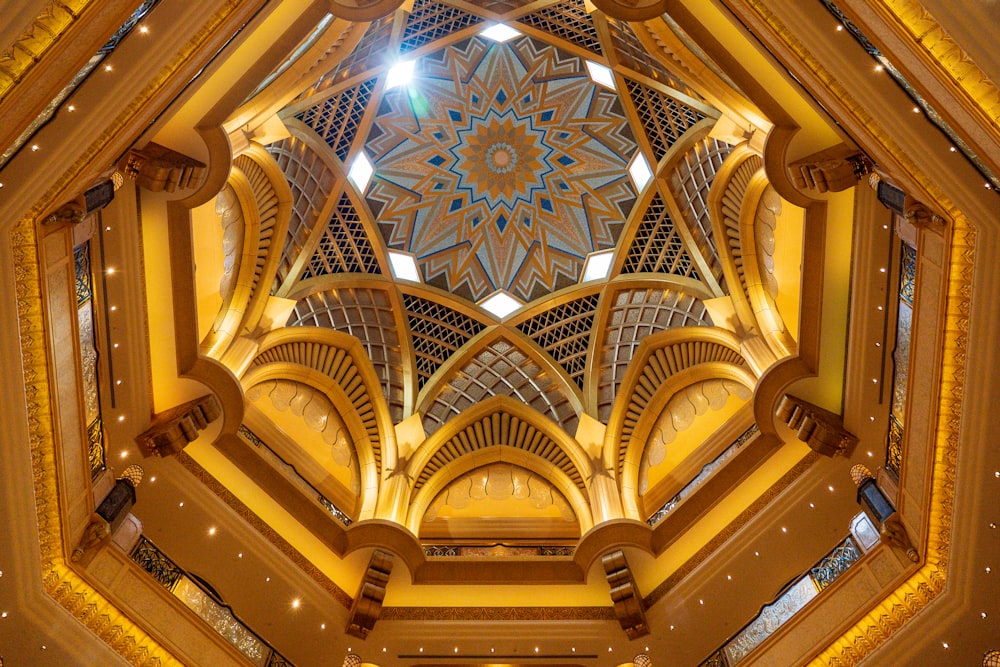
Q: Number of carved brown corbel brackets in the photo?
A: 6